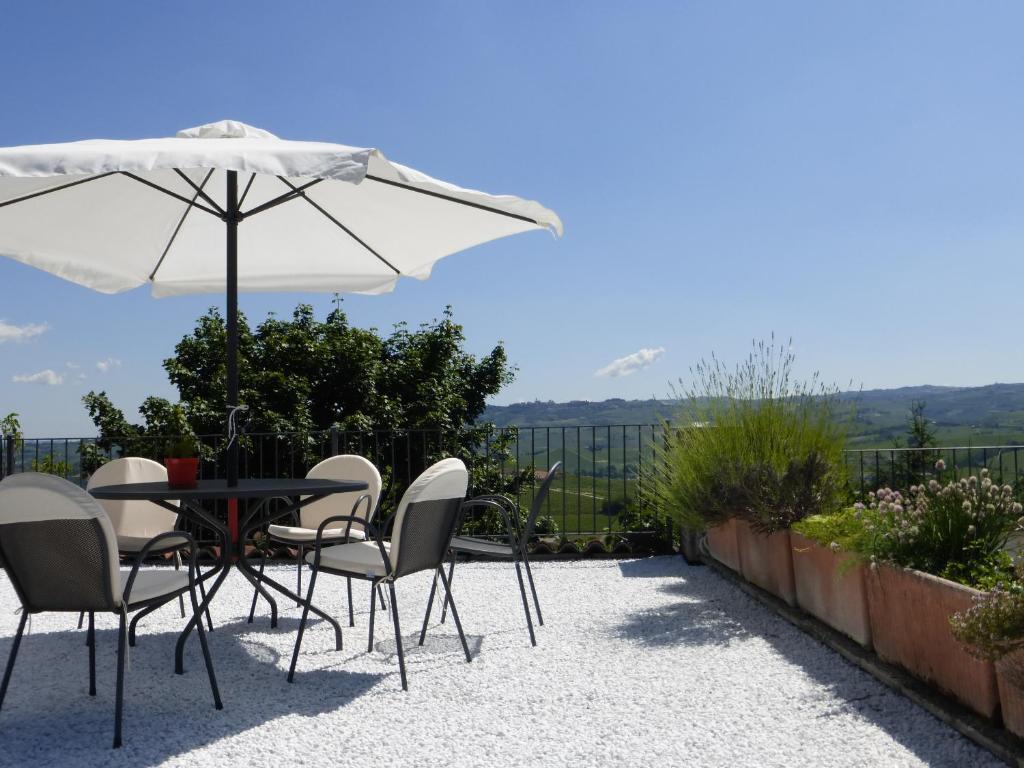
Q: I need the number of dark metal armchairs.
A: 5